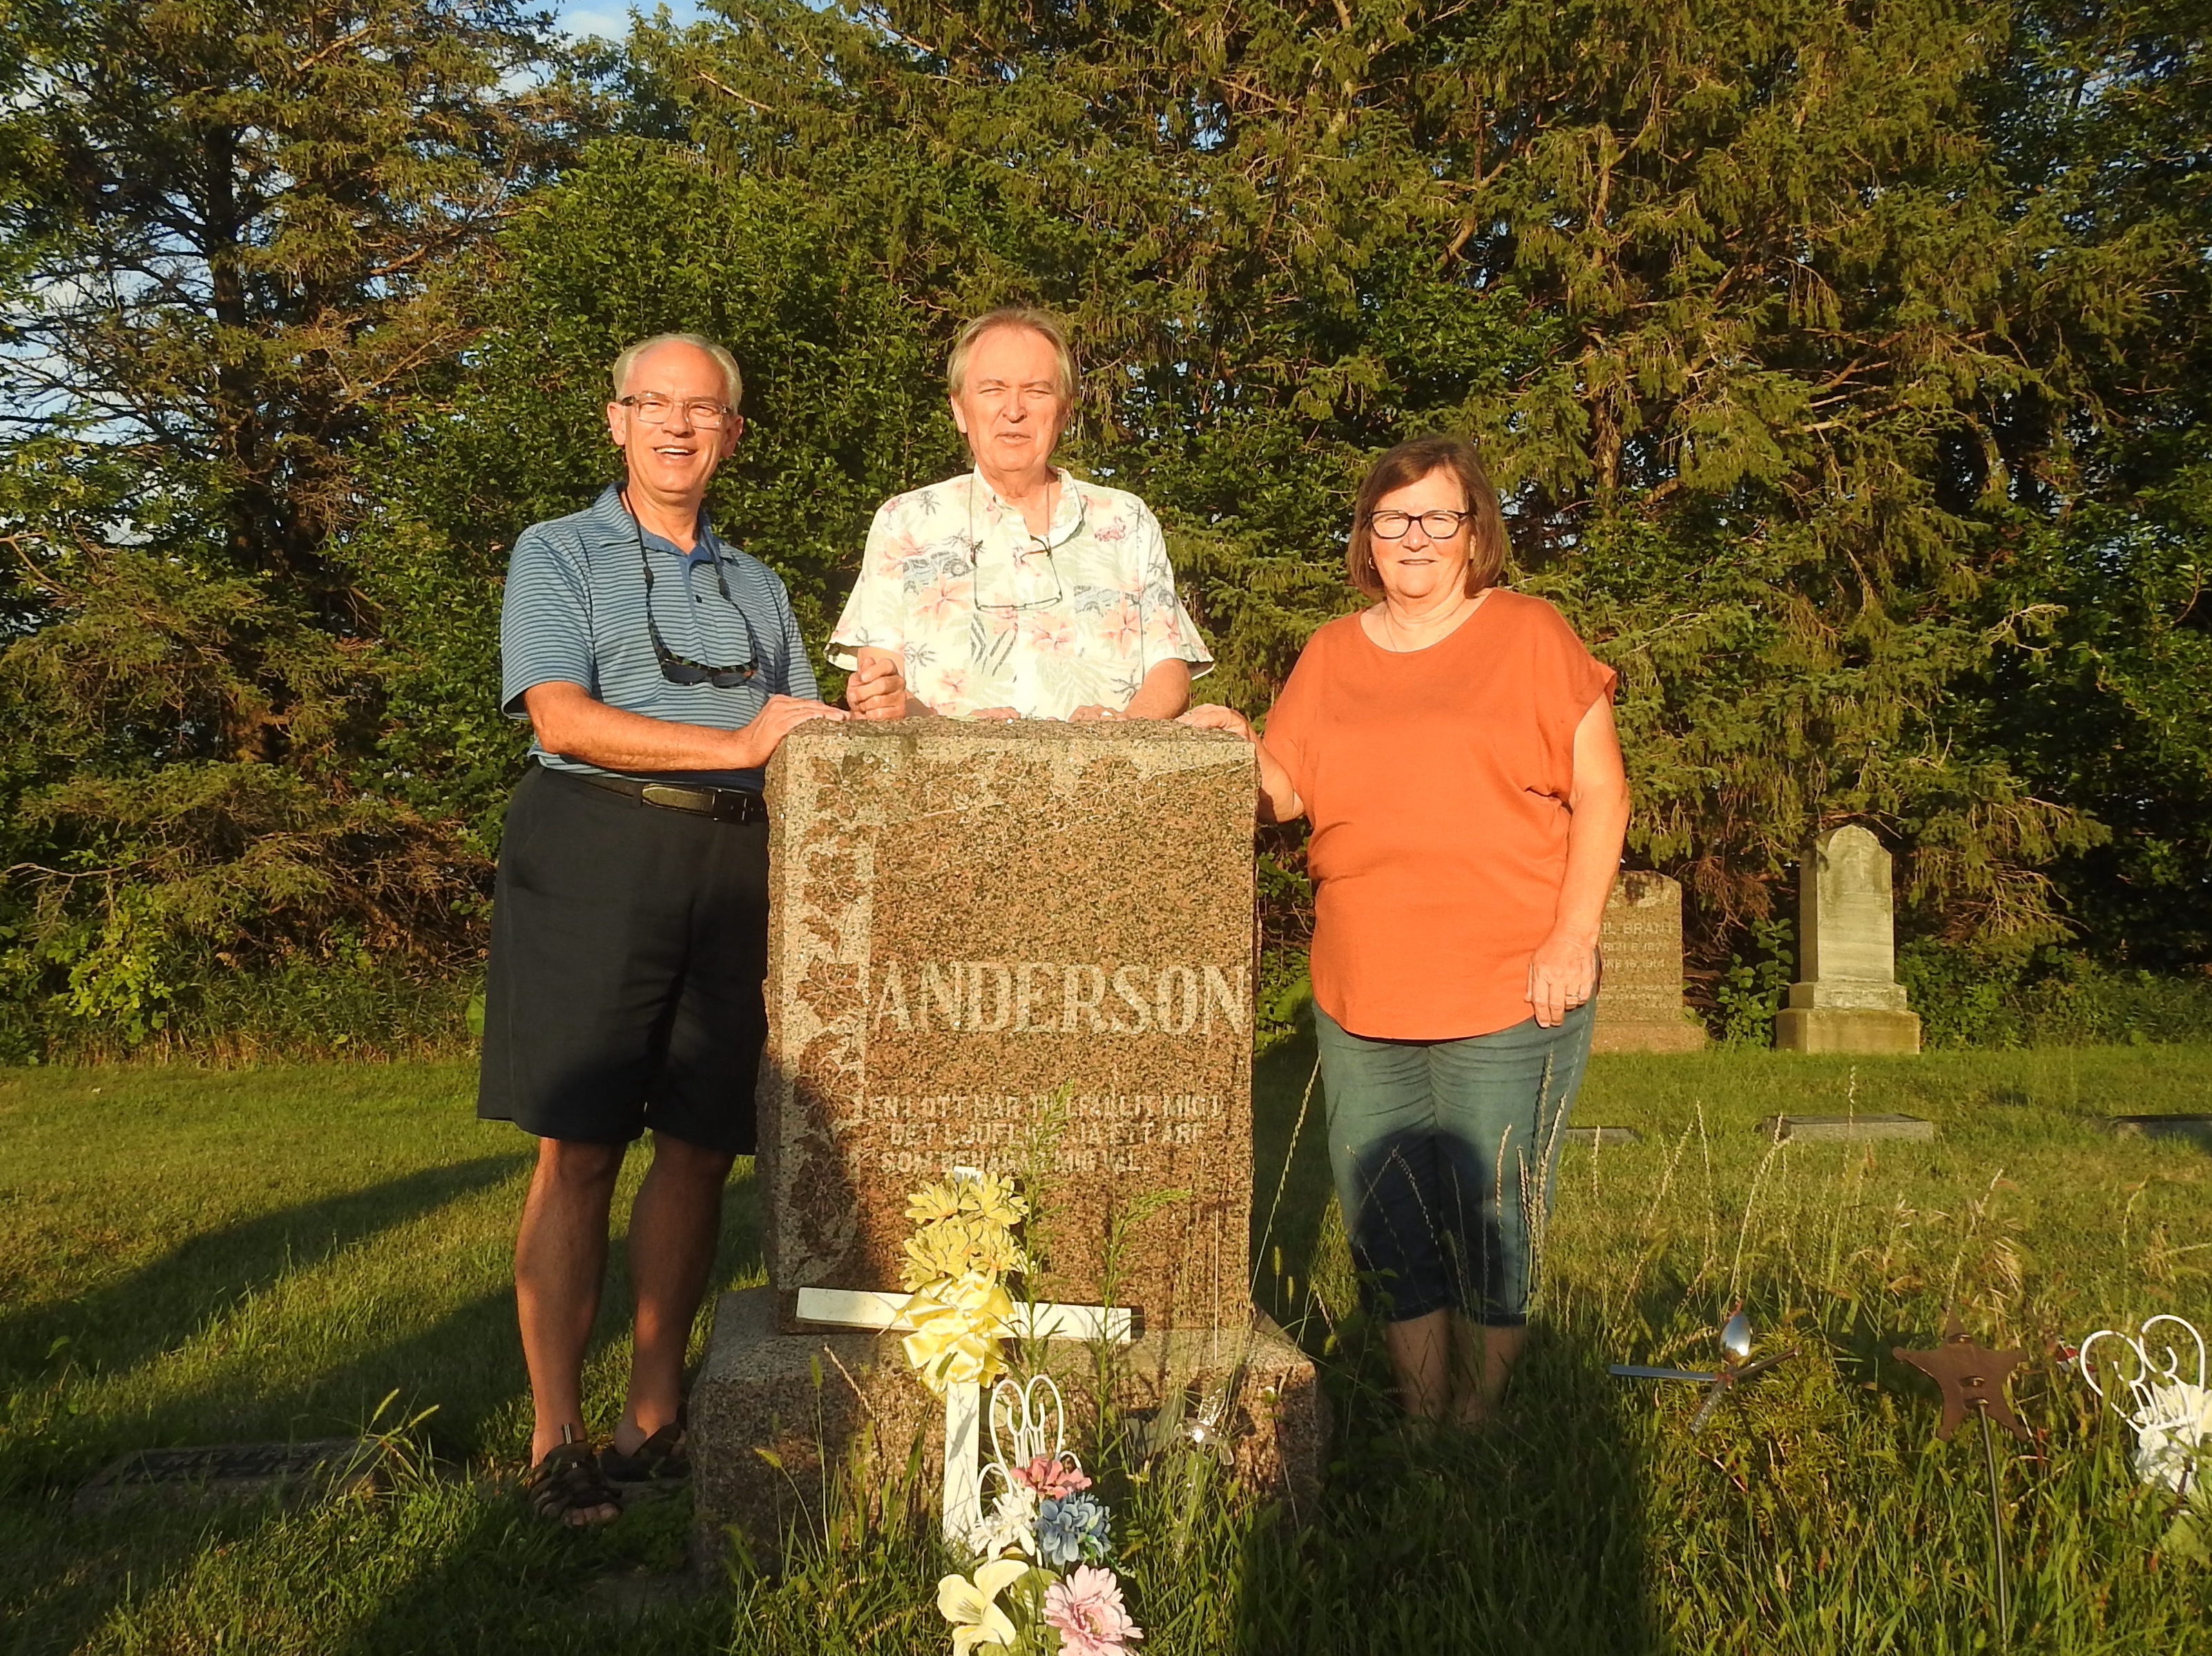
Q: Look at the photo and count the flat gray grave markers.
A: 4